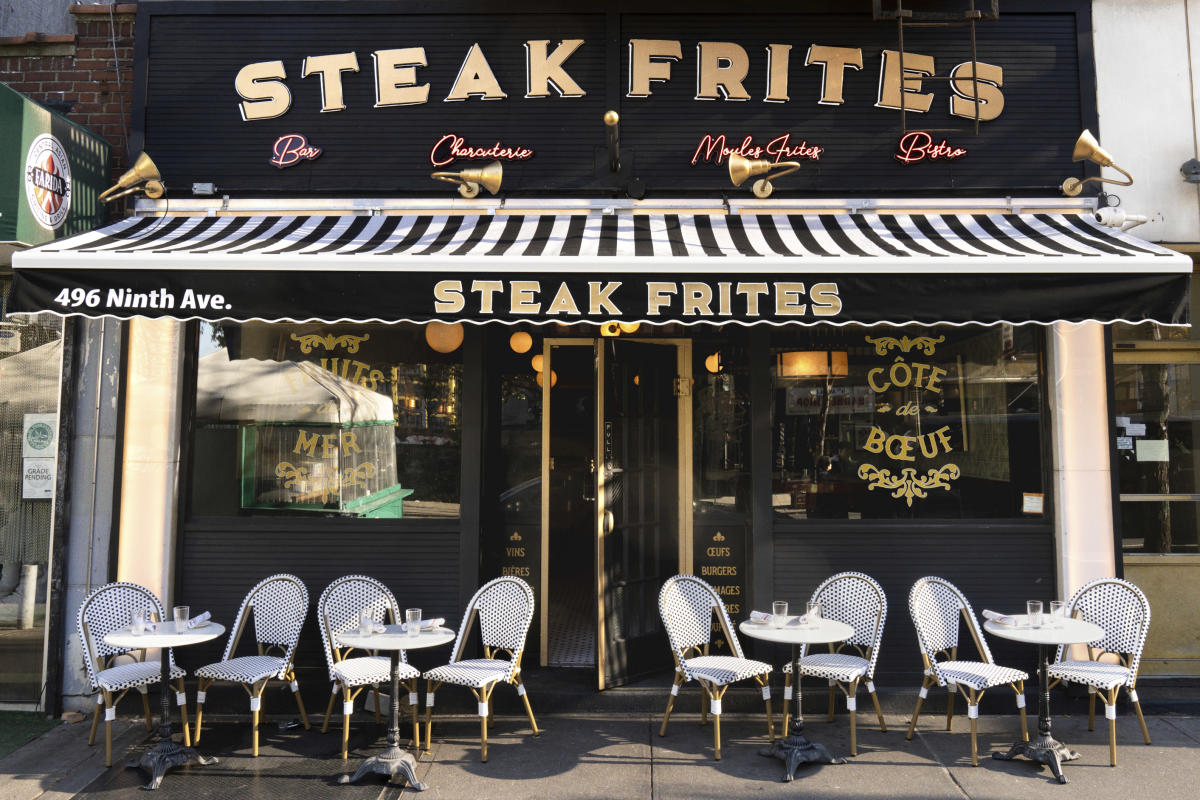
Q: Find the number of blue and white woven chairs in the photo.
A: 8